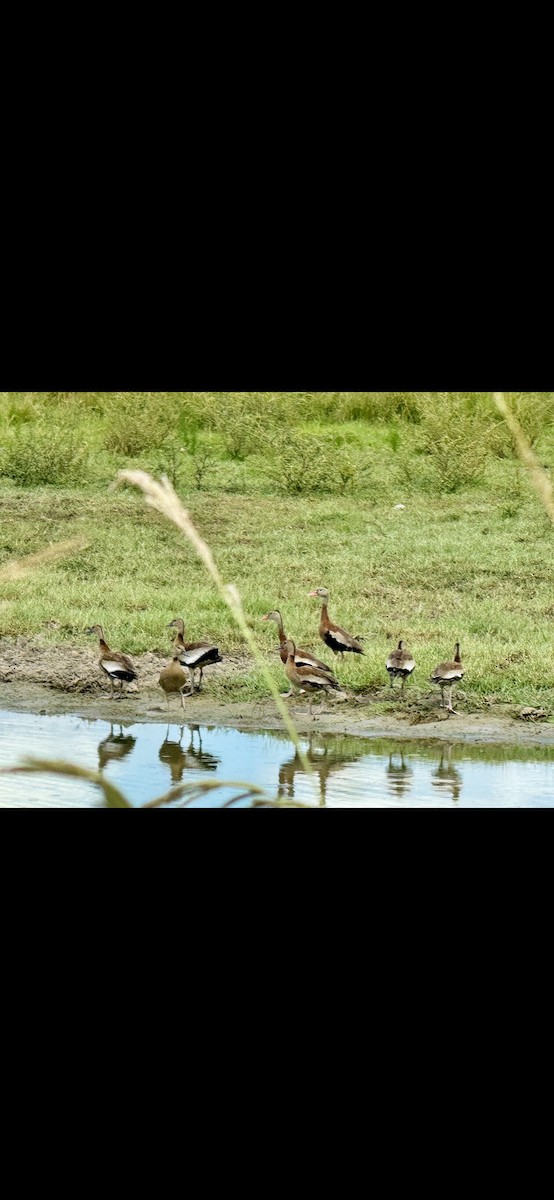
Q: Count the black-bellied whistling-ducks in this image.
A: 8